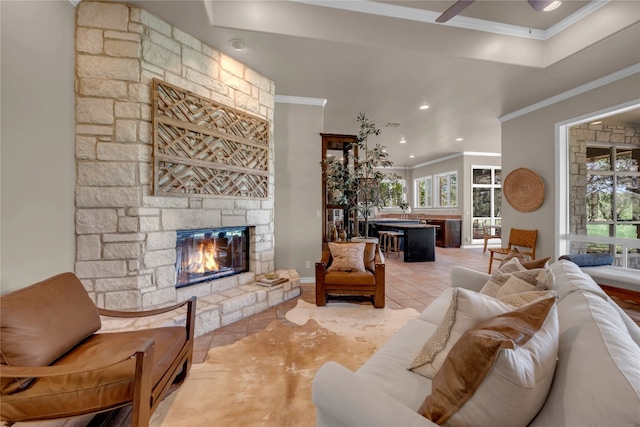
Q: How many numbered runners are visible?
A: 0